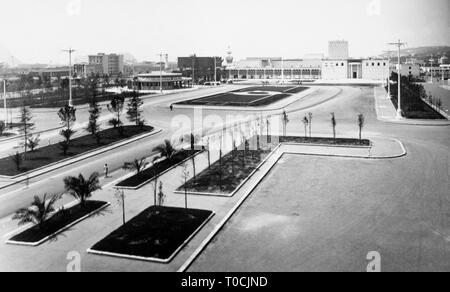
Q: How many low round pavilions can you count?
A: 1